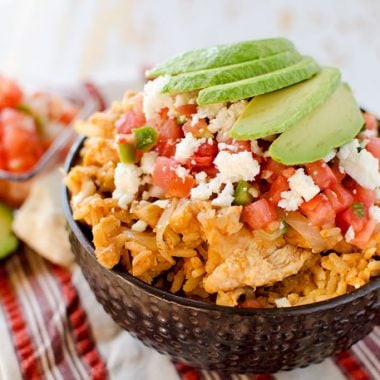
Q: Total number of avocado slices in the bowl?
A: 5